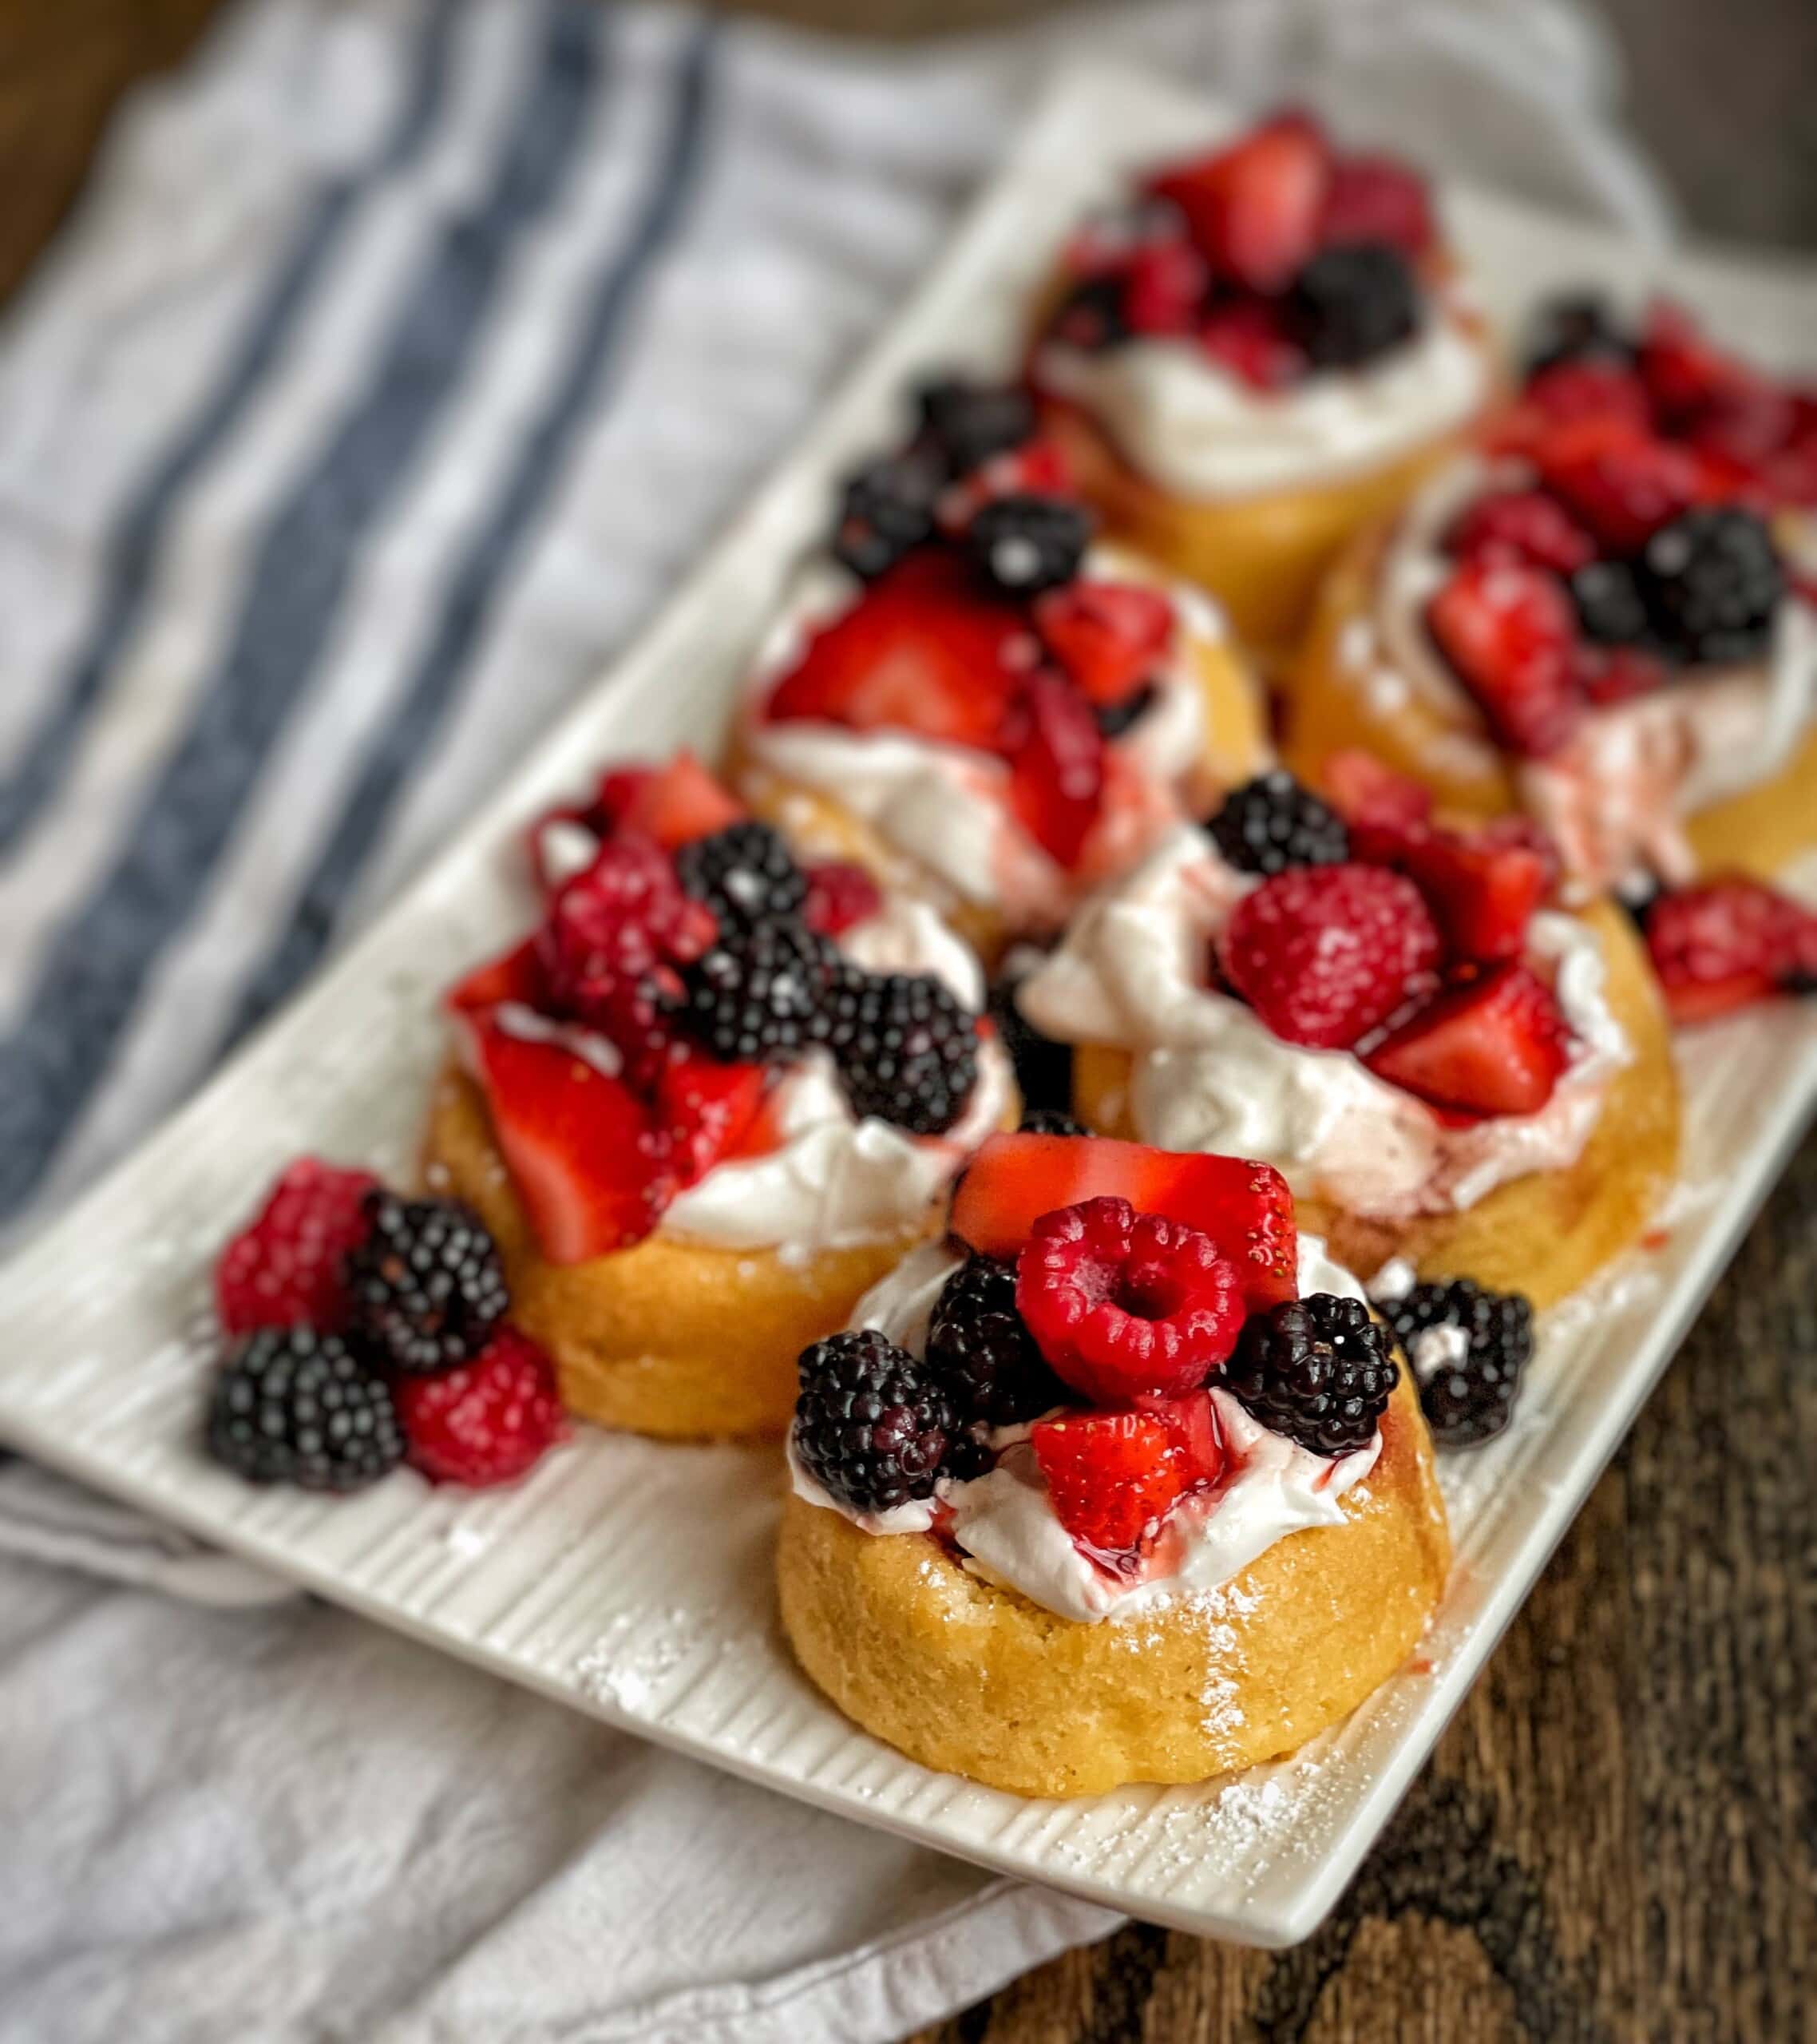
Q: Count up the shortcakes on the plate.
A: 6